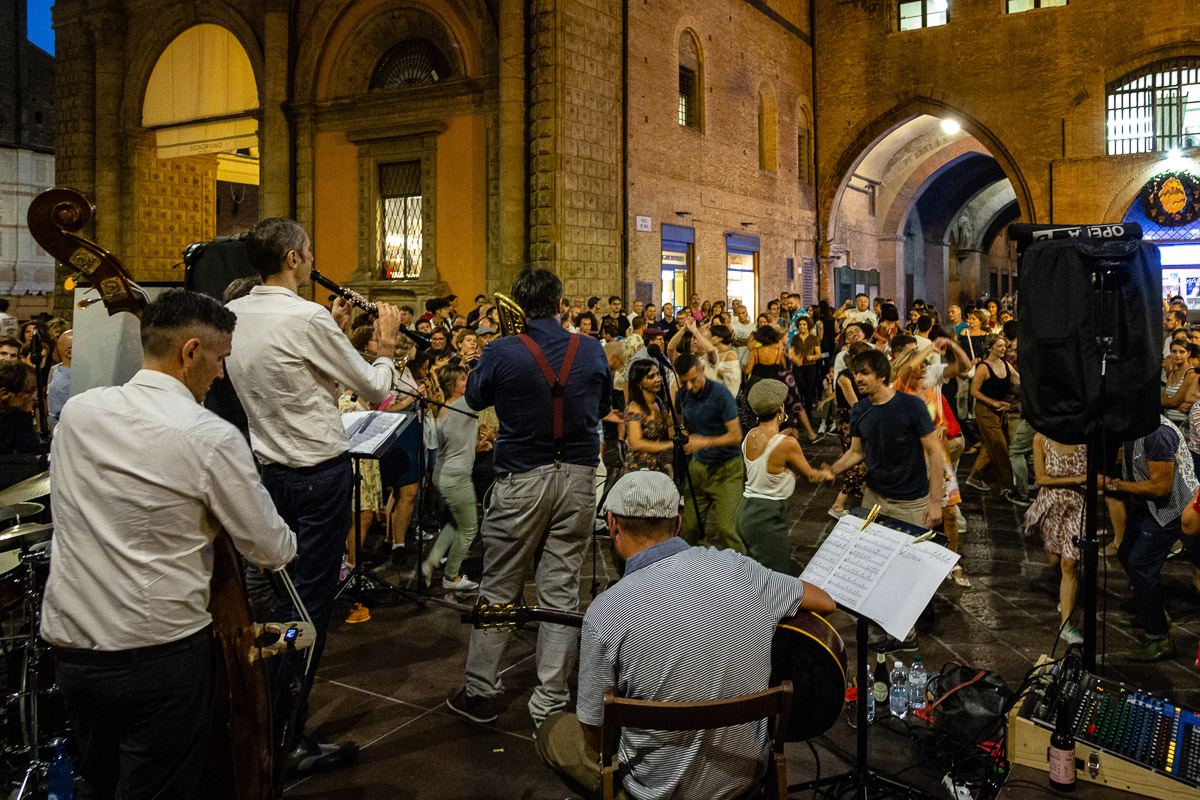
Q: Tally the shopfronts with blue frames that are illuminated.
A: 2